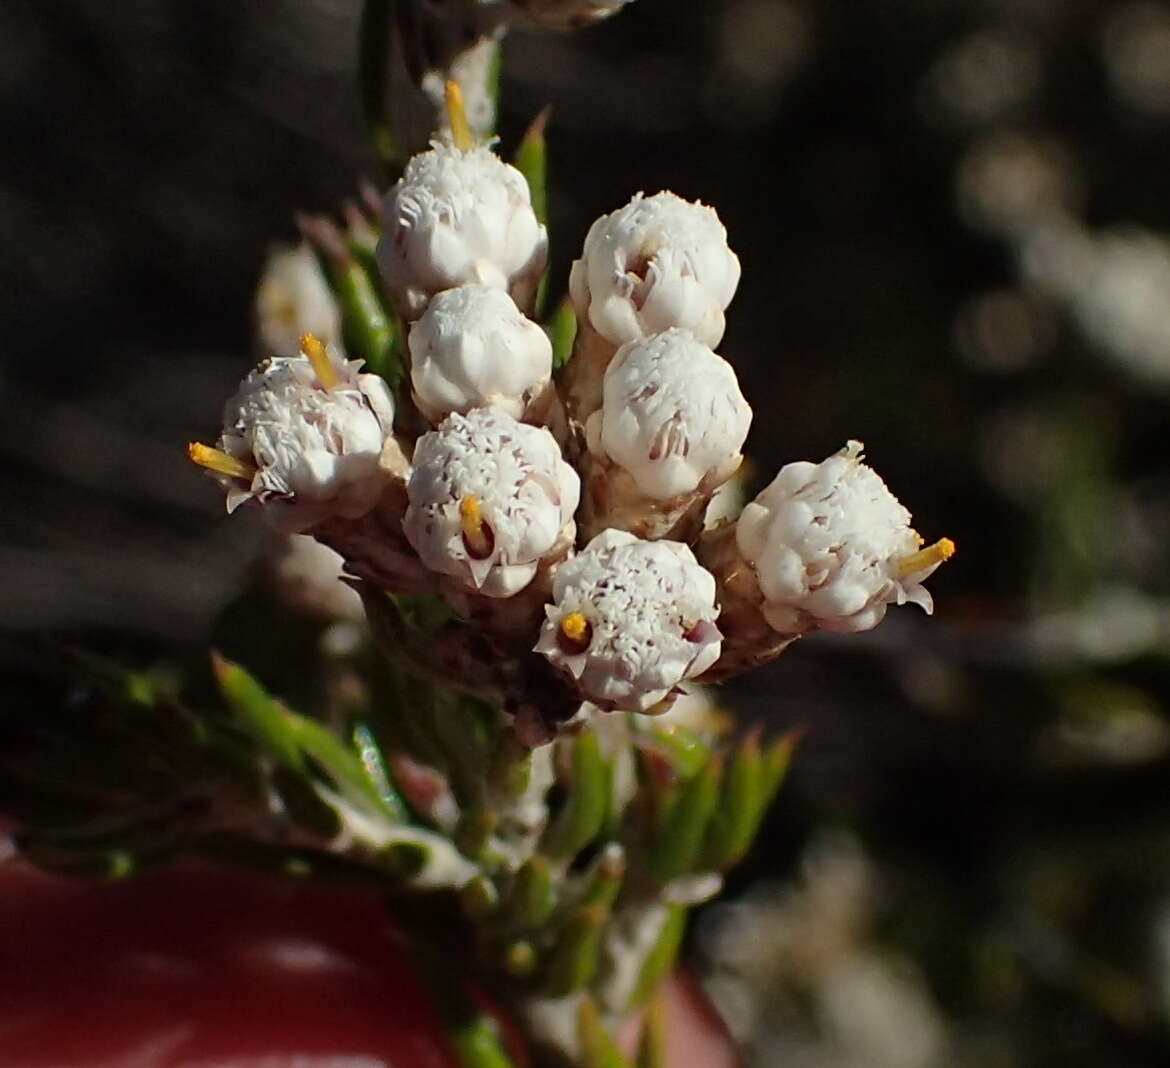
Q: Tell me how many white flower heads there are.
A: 8